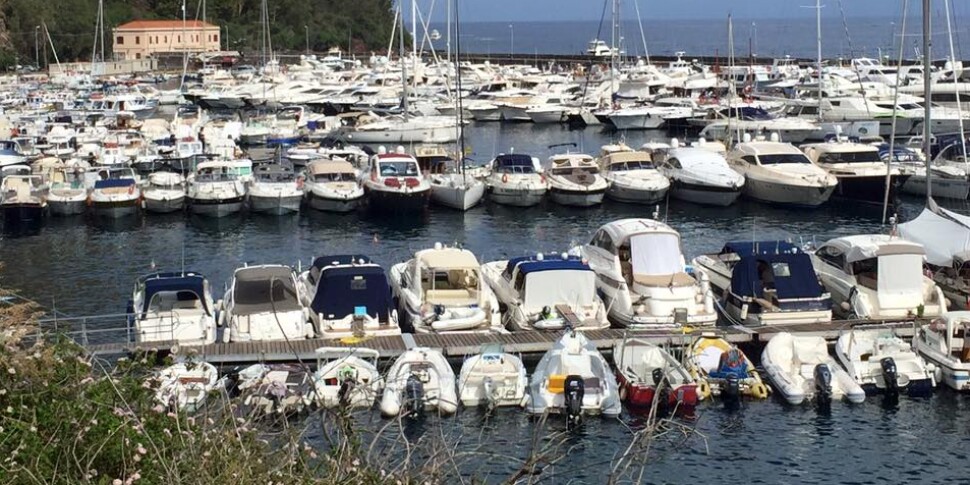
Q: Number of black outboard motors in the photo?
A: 7